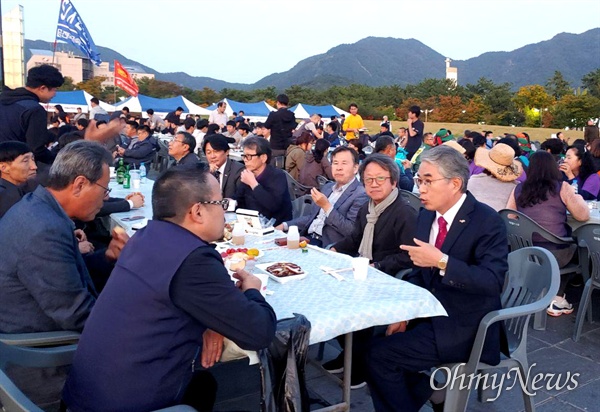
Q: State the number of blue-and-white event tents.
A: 4